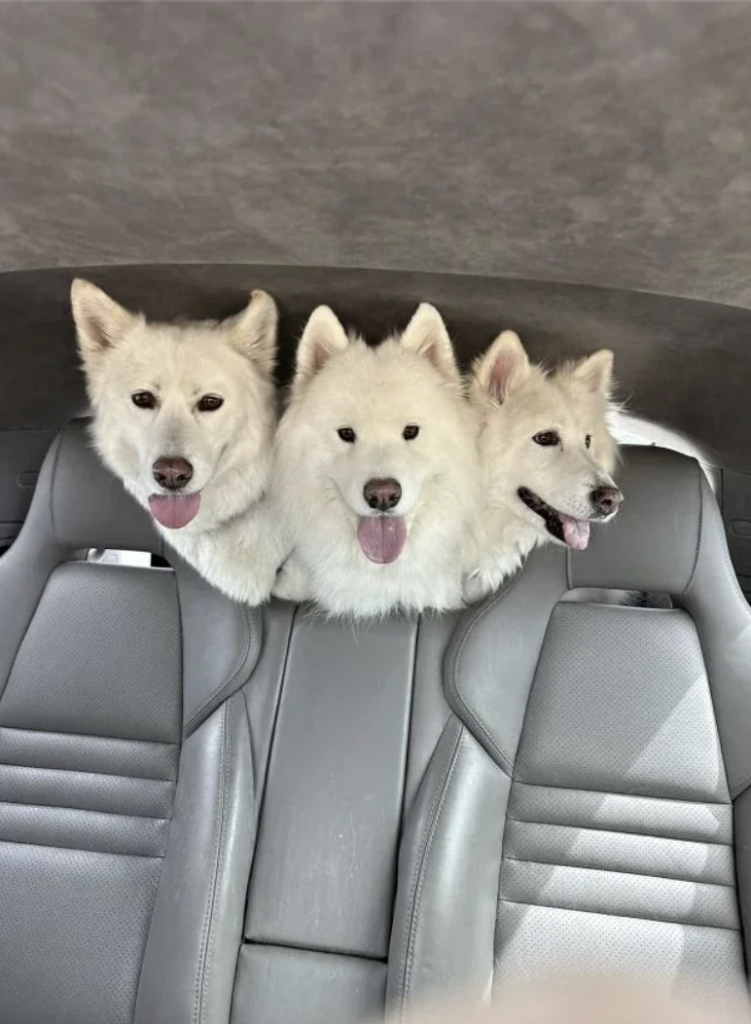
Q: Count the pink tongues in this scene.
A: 3